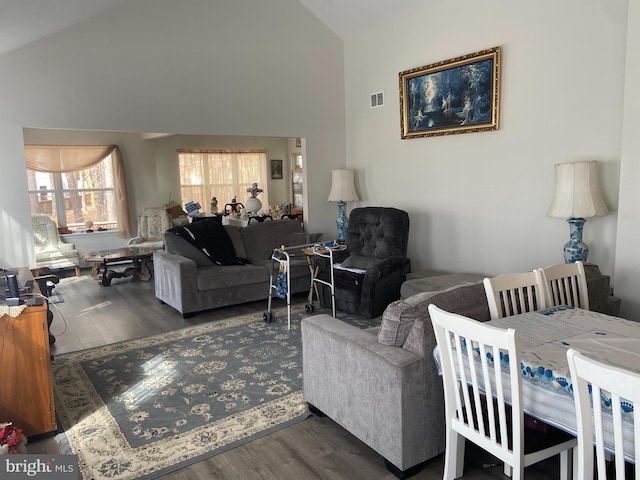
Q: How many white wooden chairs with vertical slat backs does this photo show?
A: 4